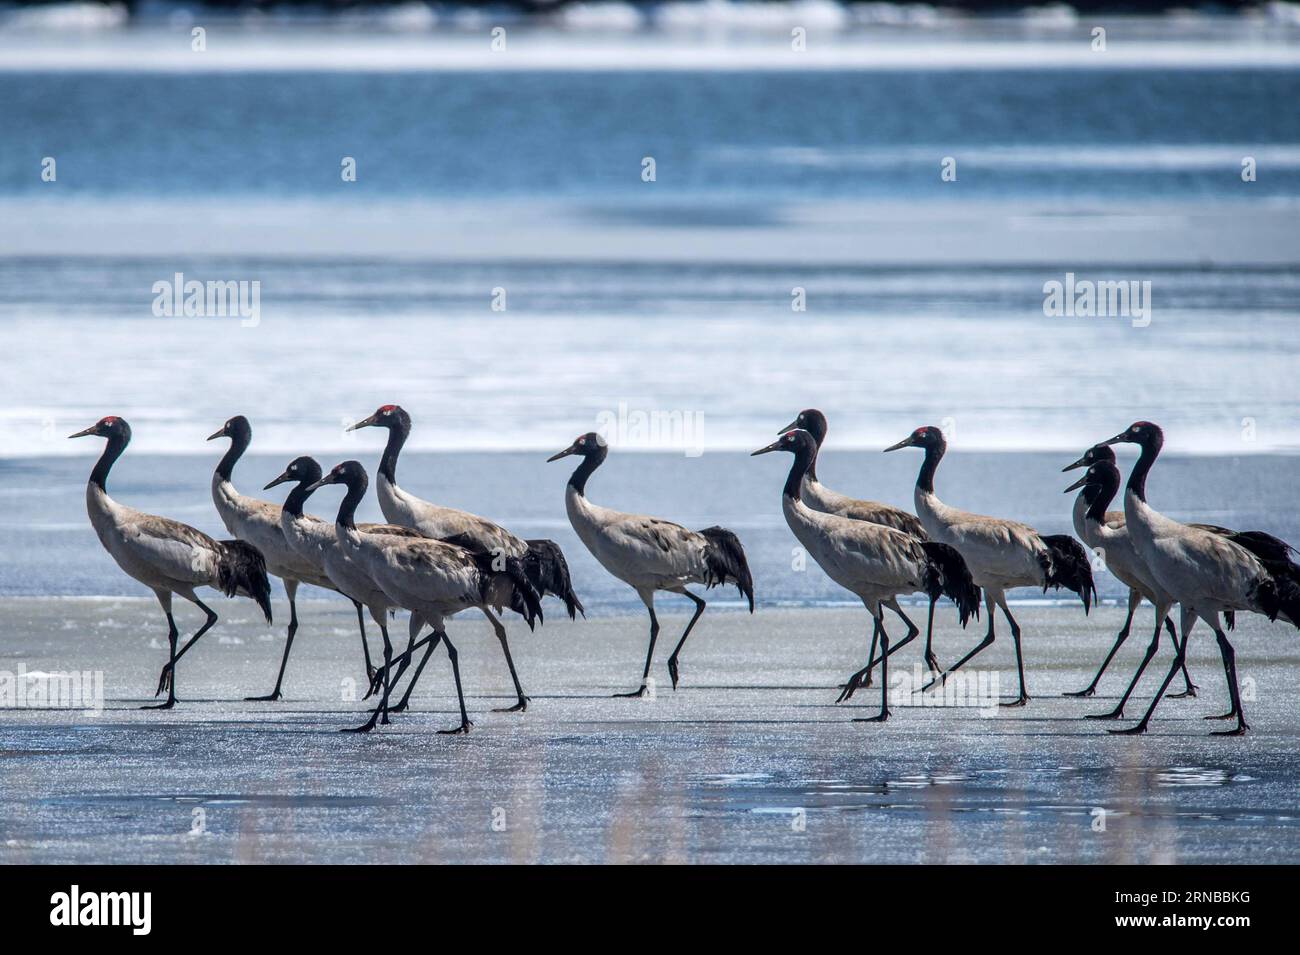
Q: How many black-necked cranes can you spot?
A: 12